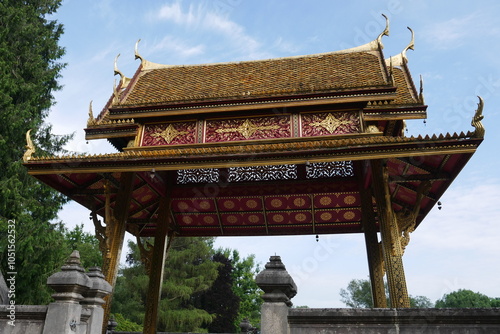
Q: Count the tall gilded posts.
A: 4